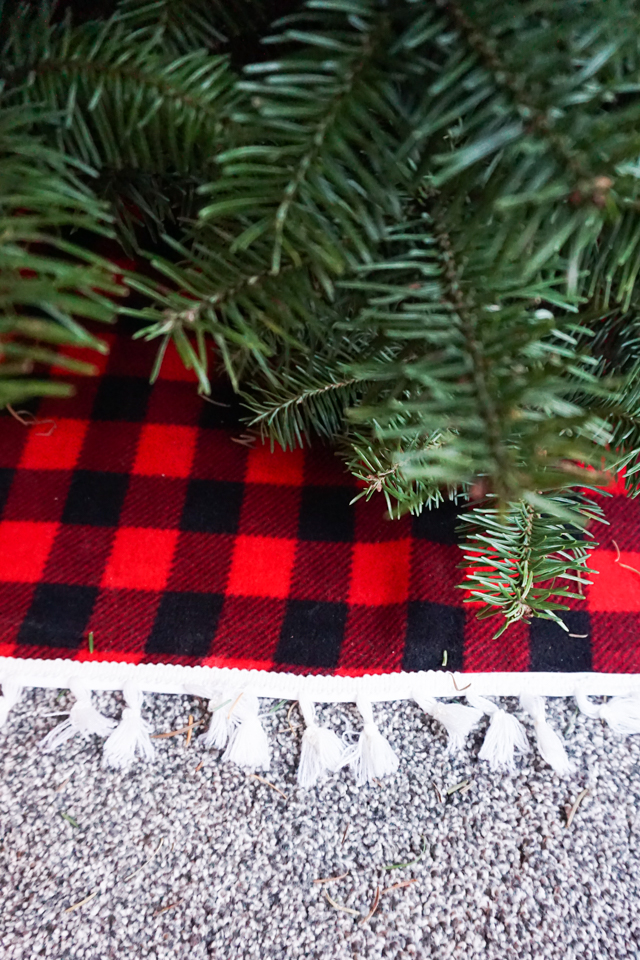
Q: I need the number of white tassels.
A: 11